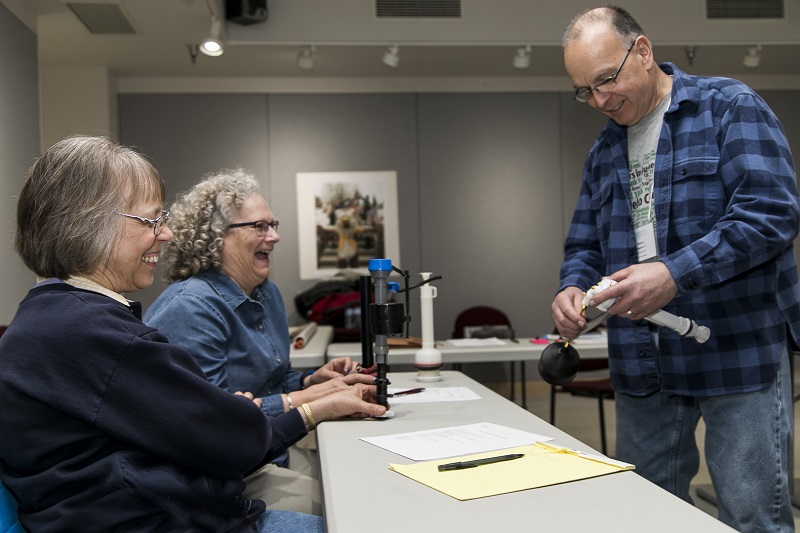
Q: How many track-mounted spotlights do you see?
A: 5